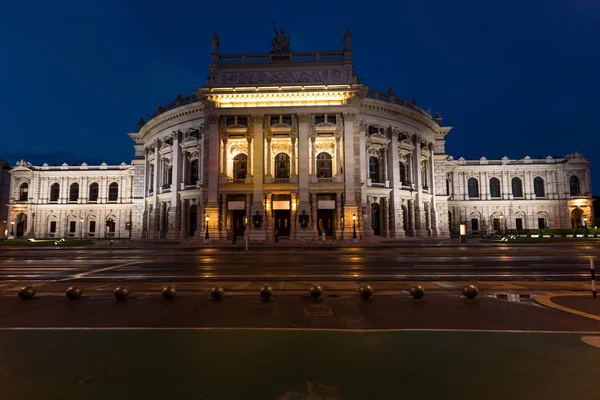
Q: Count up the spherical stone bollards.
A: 10